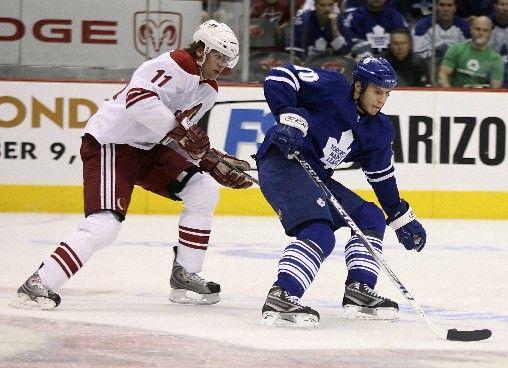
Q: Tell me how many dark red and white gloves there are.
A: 2